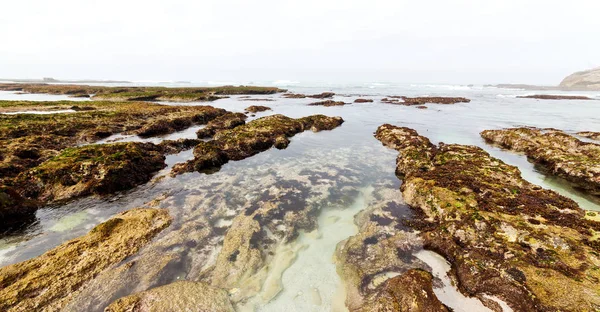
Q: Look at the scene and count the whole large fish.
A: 0